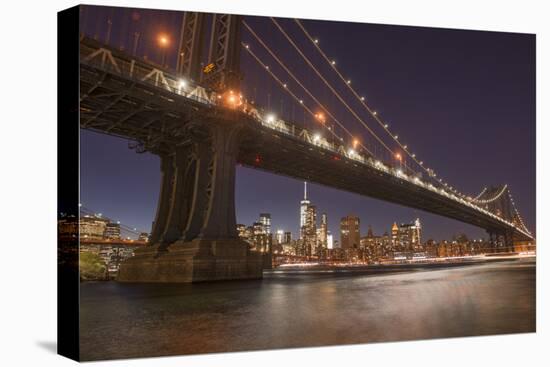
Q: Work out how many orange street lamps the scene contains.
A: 5